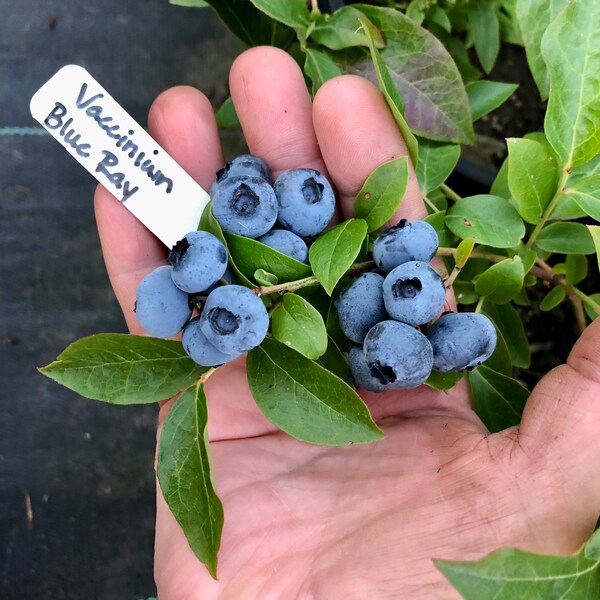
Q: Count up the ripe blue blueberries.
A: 14